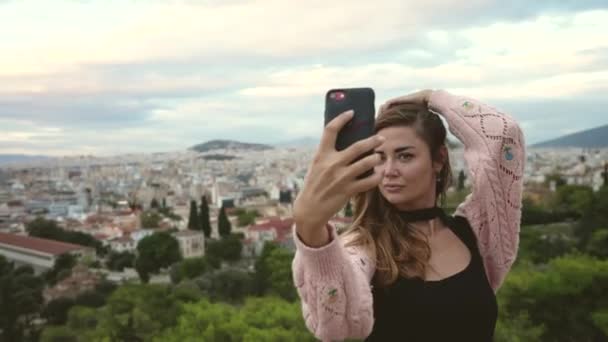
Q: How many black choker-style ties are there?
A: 1